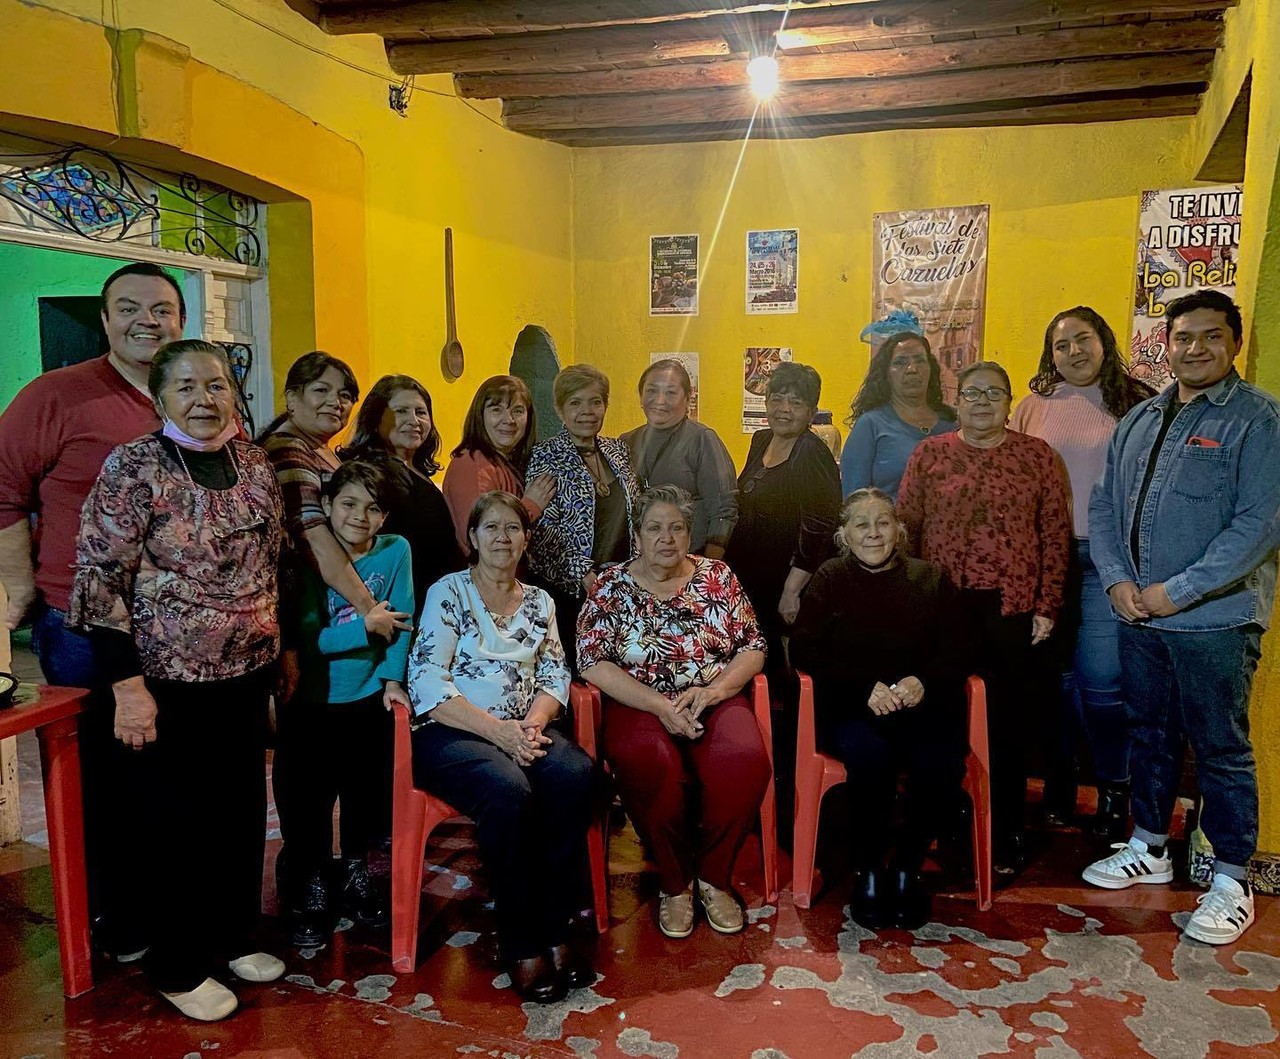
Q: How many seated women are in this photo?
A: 3